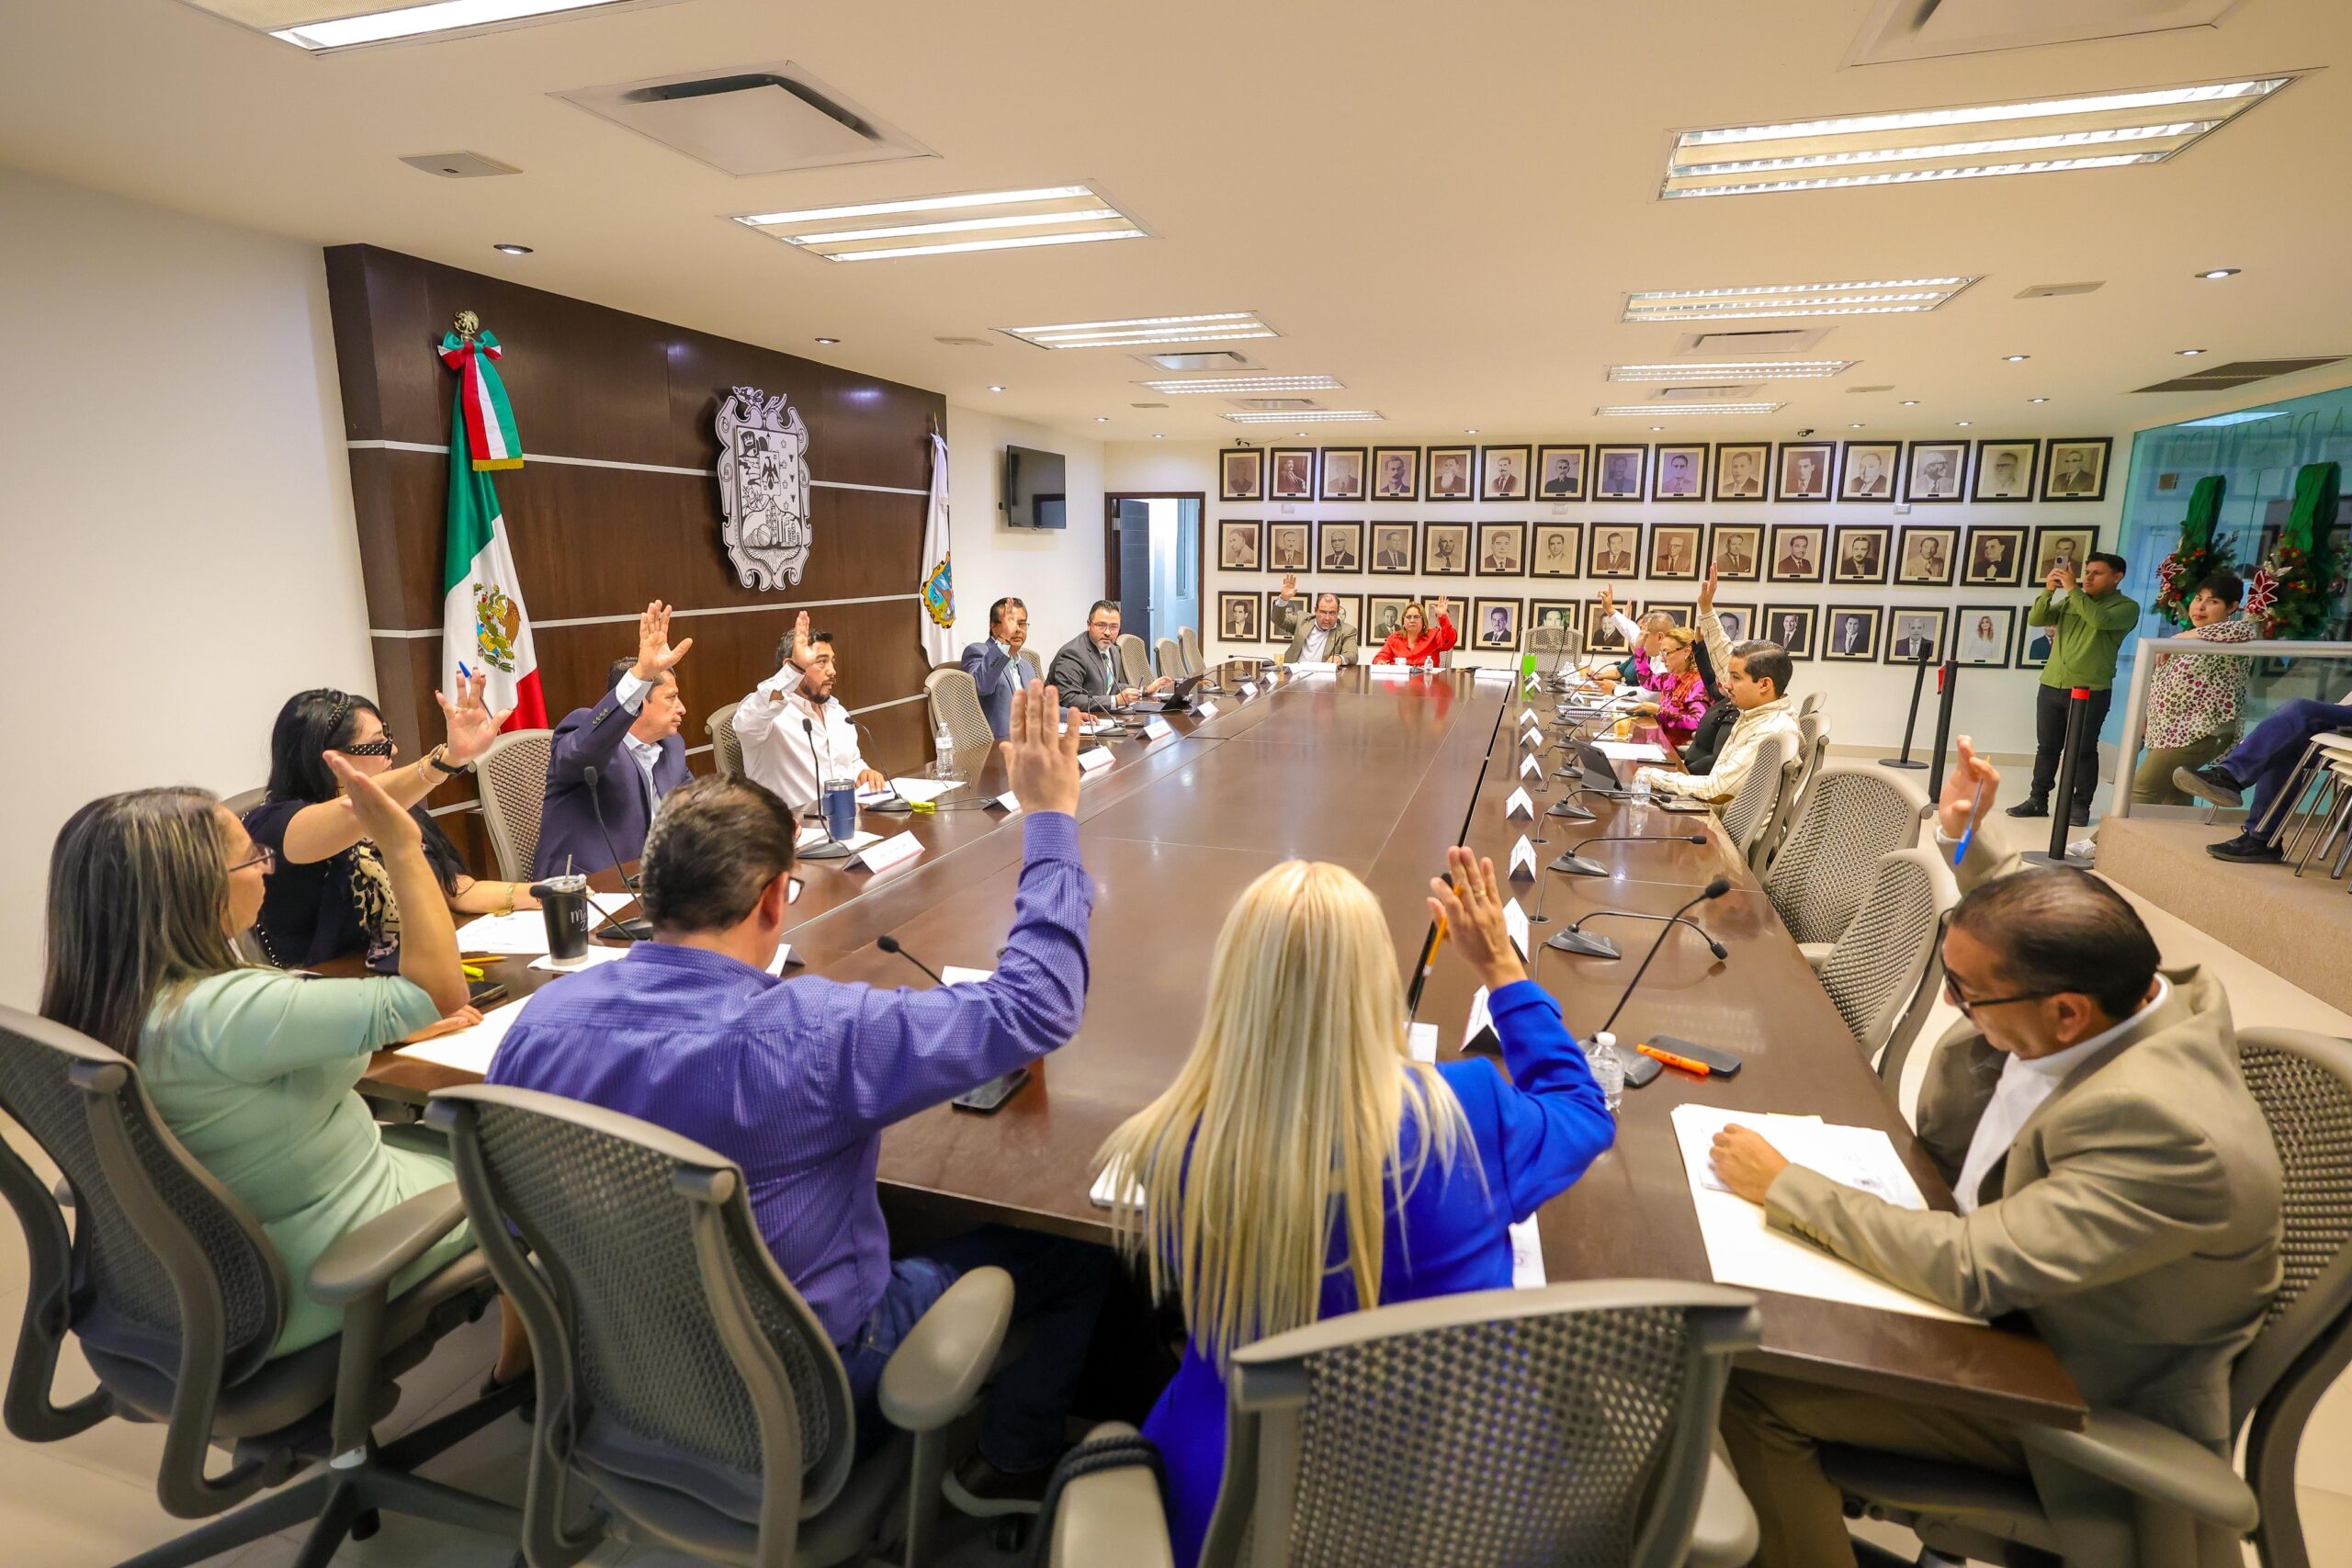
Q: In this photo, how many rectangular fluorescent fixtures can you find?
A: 9